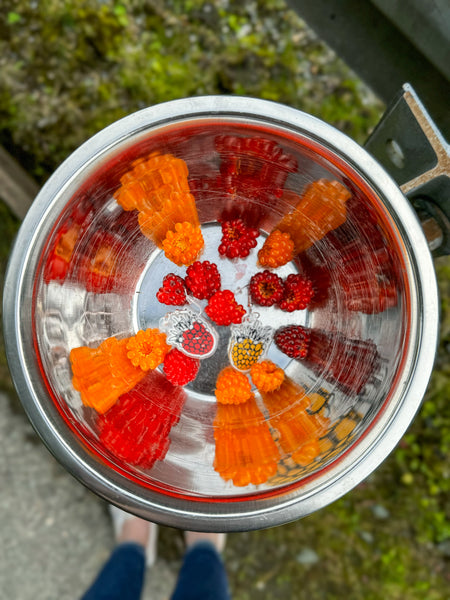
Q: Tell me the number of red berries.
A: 8